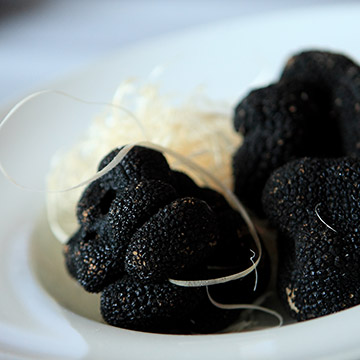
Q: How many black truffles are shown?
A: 3